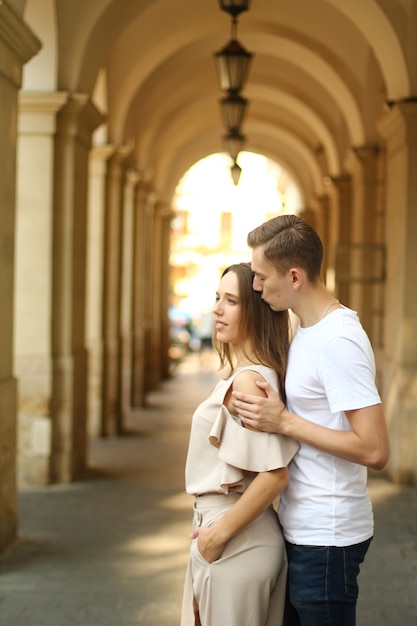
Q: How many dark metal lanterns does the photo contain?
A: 5